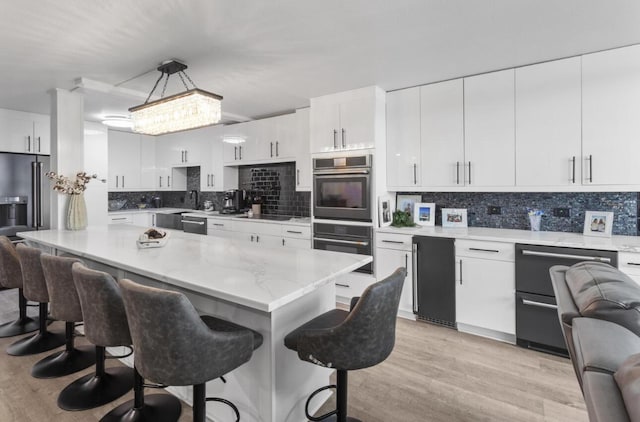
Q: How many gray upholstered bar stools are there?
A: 6